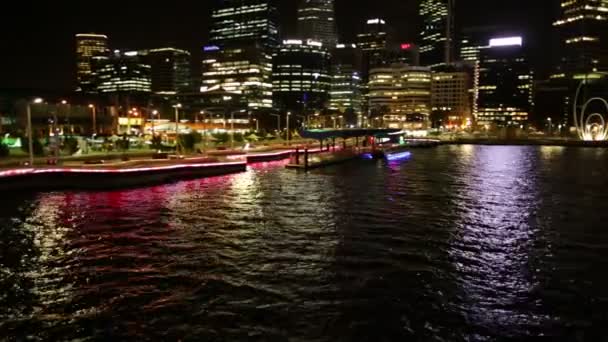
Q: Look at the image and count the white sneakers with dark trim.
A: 0